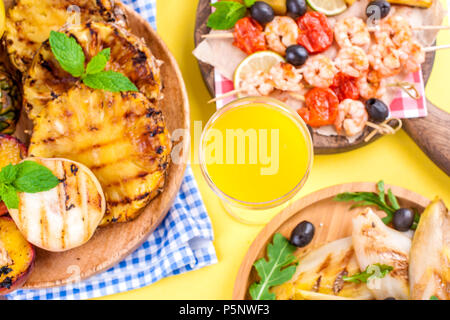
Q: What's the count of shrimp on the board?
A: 11